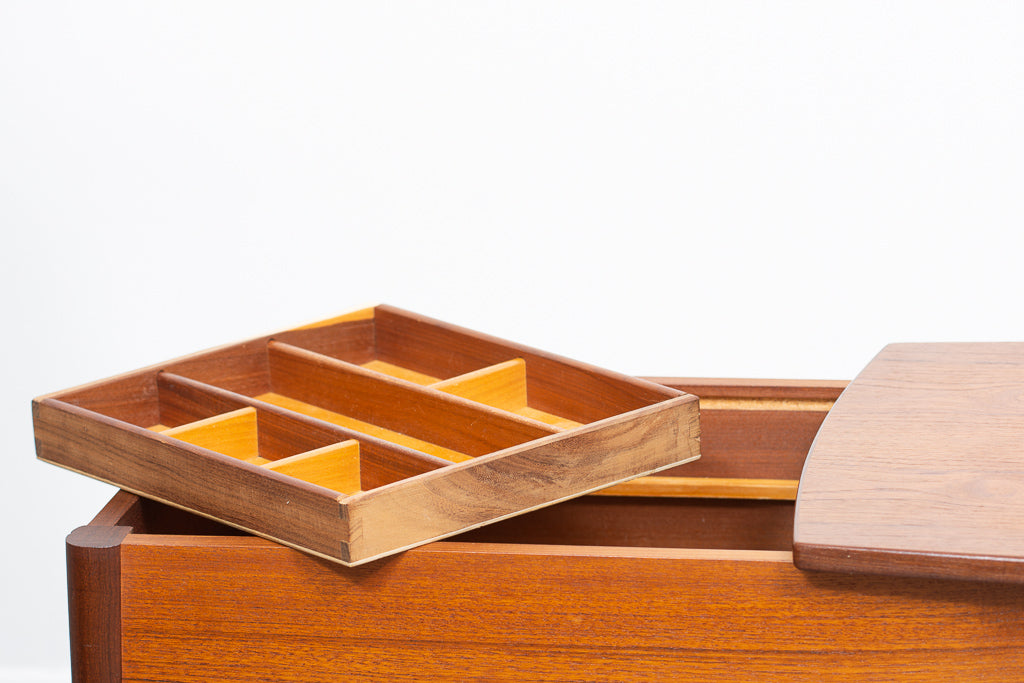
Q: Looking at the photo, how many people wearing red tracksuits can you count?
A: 0